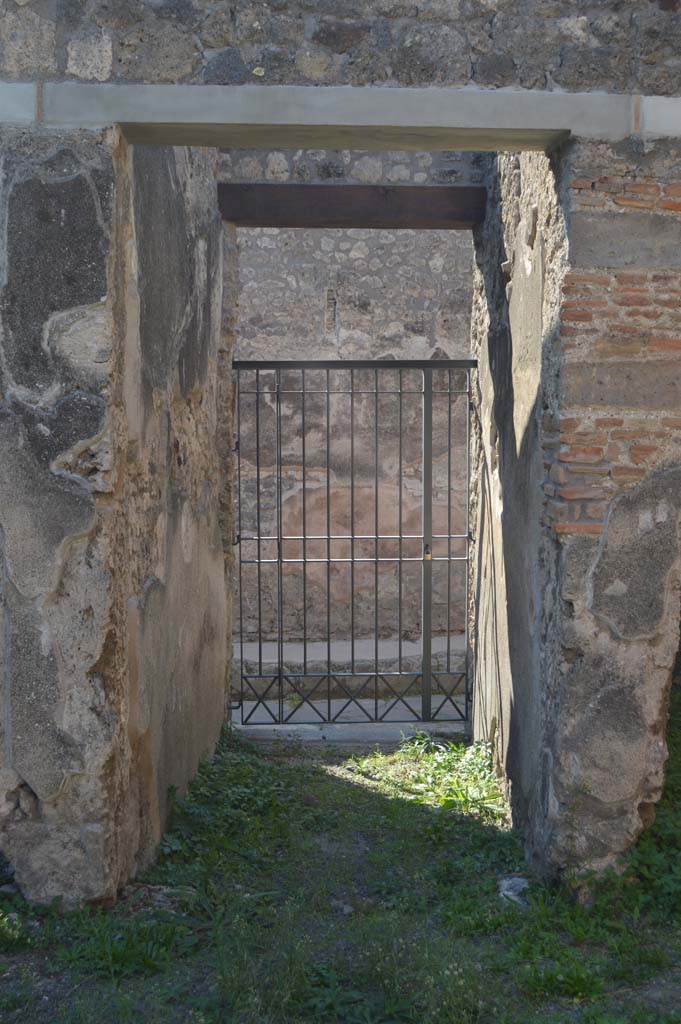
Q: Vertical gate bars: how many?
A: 11